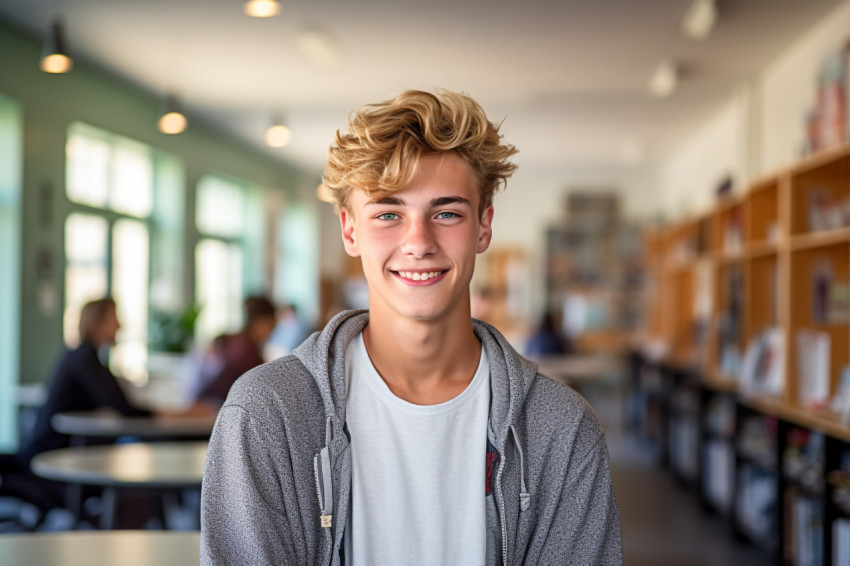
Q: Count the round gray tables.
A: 3